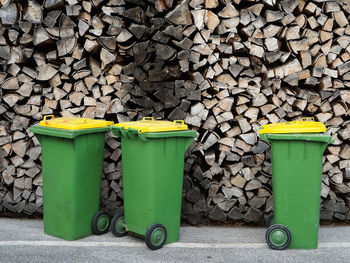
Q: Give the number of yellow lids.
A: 3